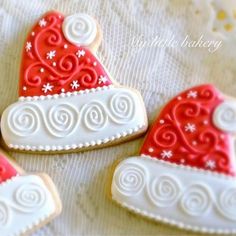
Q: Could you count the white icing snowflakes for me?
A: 11